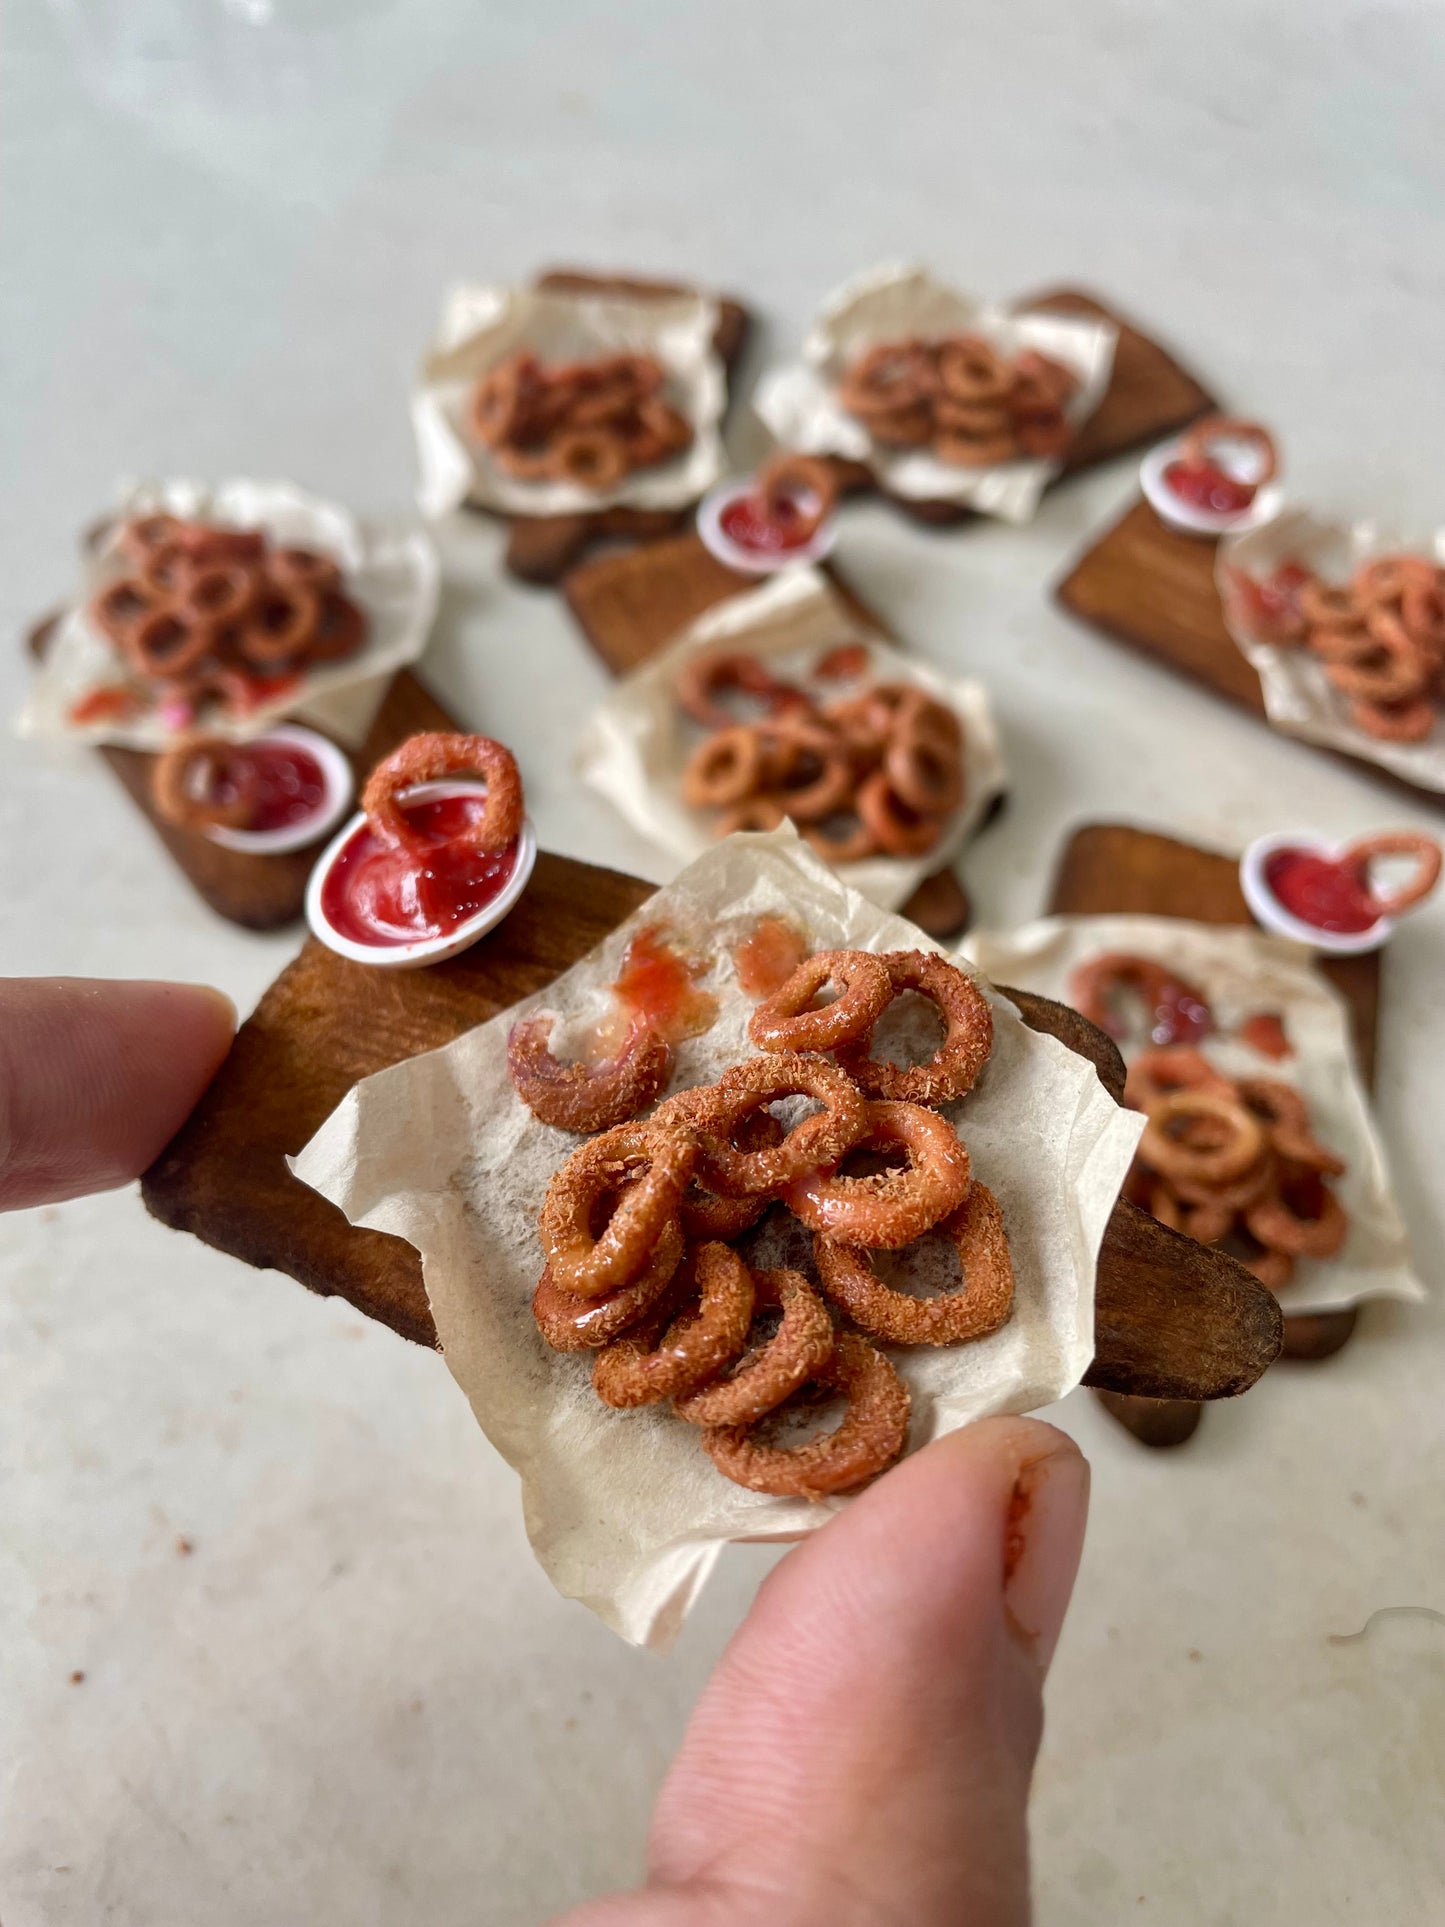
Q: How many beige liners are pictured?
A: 7